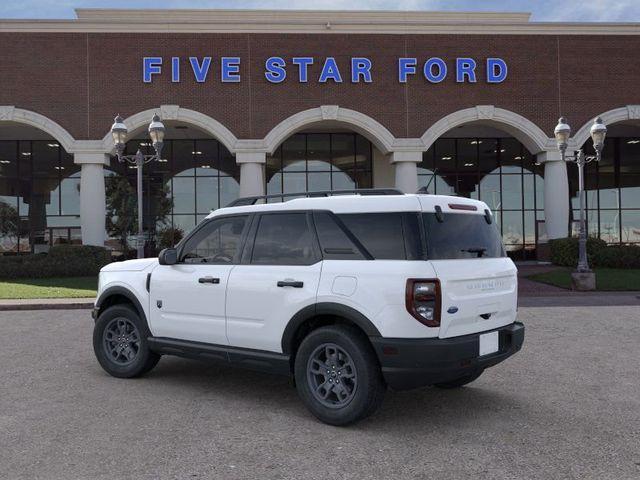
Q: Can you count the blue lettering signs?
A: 1